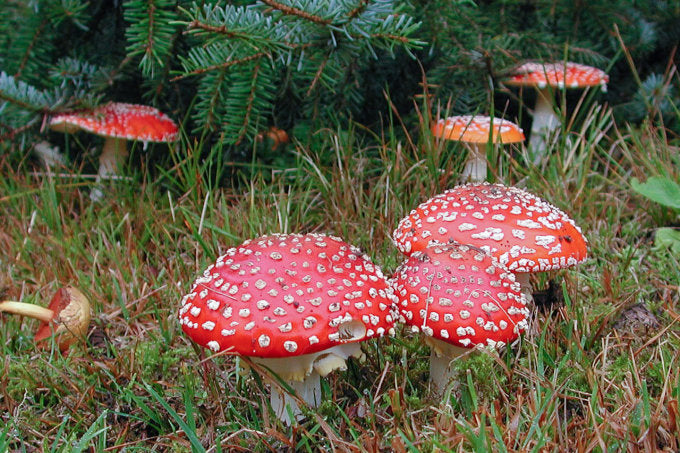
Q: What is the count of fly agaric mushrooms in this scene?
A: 6